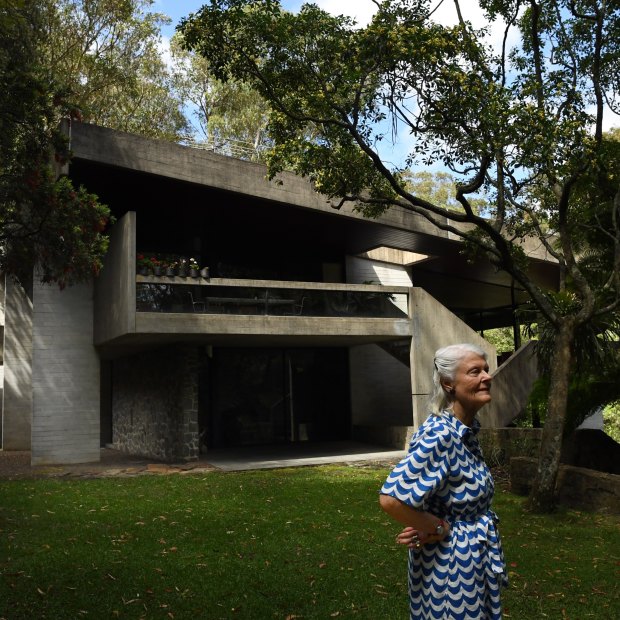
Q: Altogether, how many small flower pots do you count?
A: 6